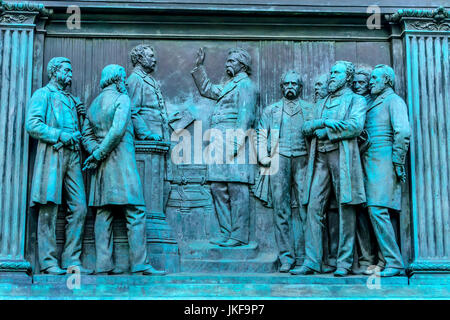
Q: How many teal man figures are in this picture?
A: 9